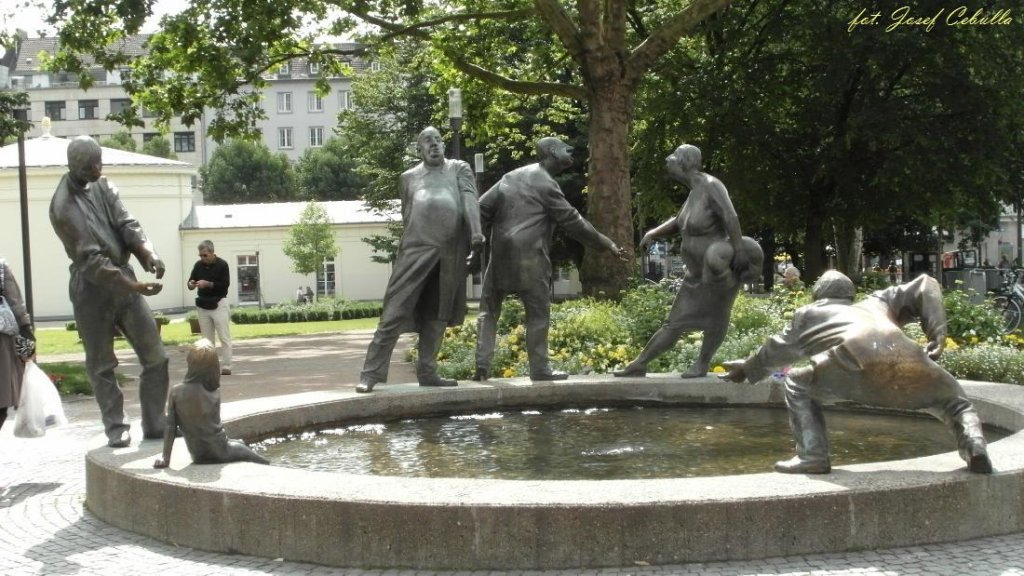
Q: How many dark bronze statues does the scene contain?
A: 6